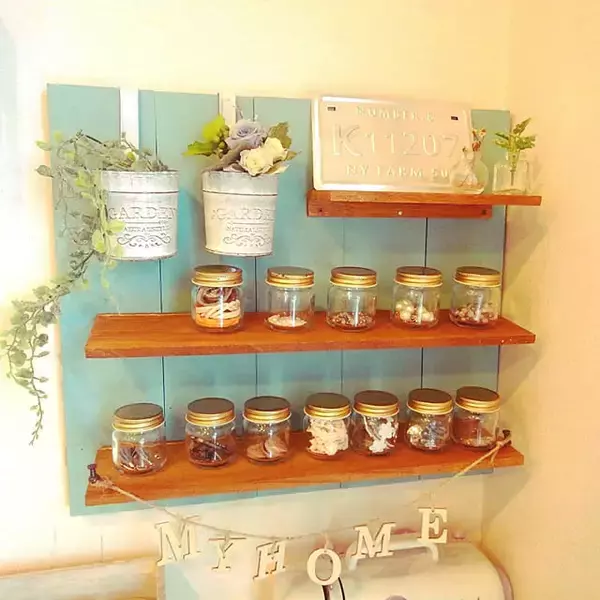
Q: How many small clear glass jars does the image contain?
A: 12